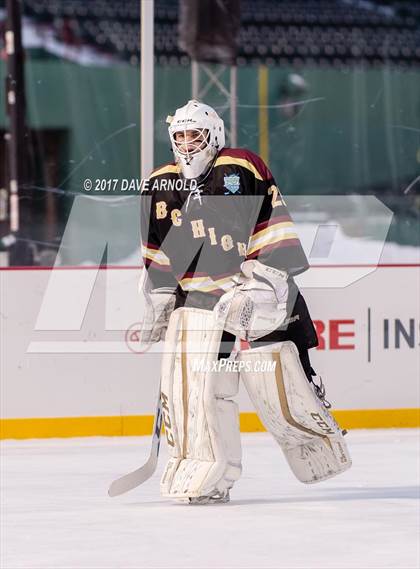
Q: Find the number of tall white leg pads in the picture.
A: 2